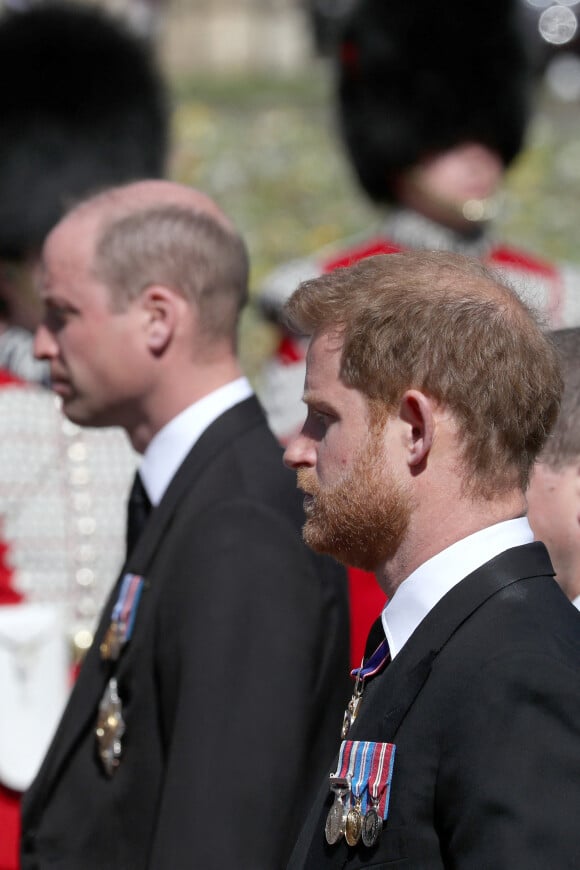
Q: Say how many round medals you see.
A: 3